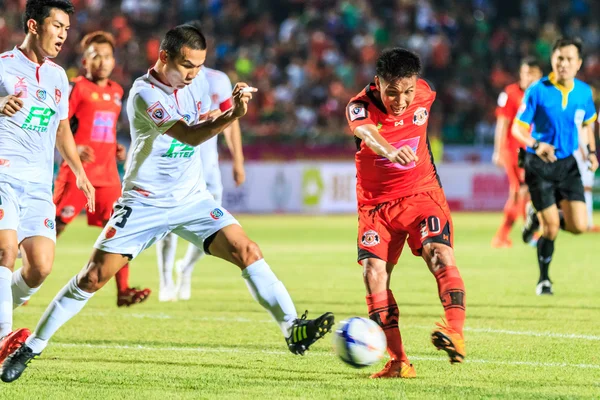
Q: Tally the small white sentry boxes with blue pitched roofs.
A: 0